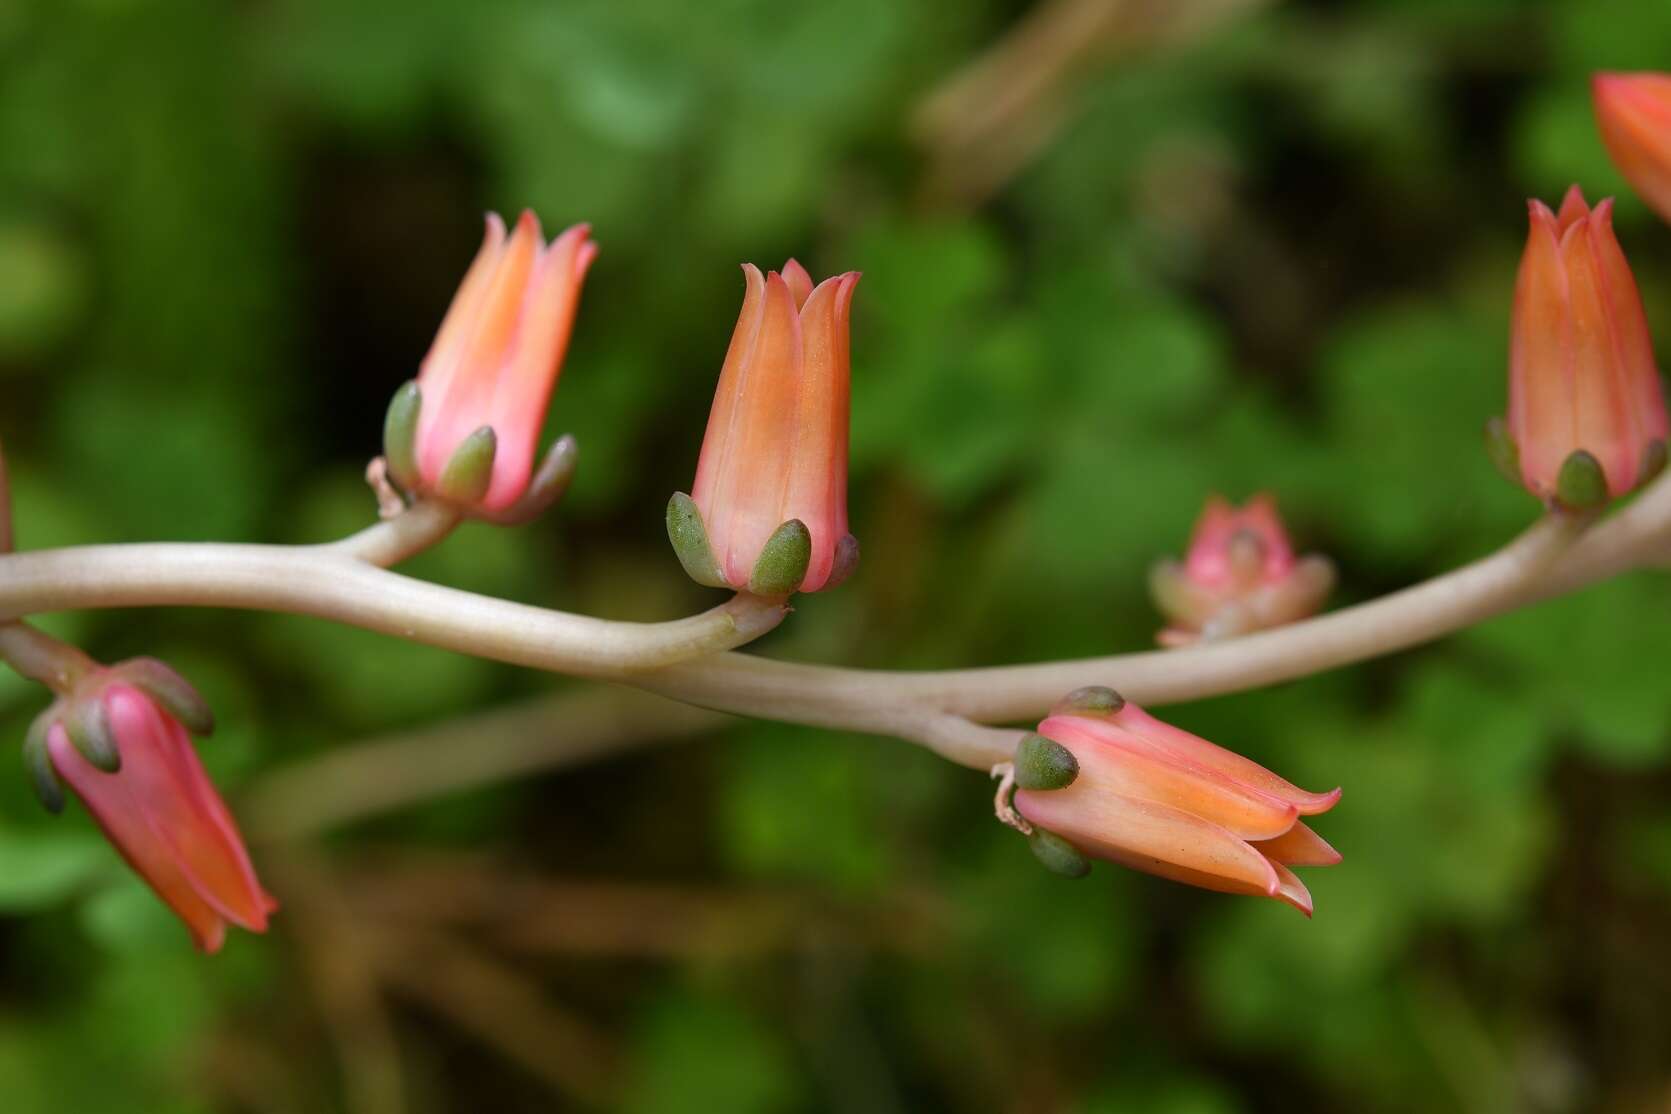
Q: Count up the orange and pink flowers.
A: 7